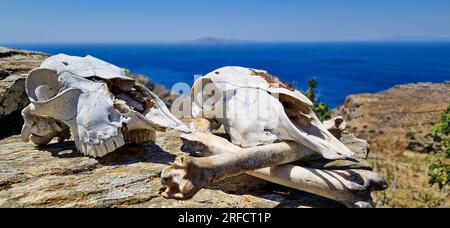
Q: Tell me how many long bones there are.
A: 2